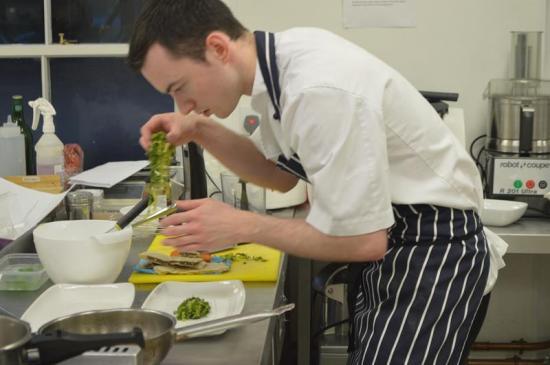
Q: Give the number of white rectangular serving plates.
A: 2